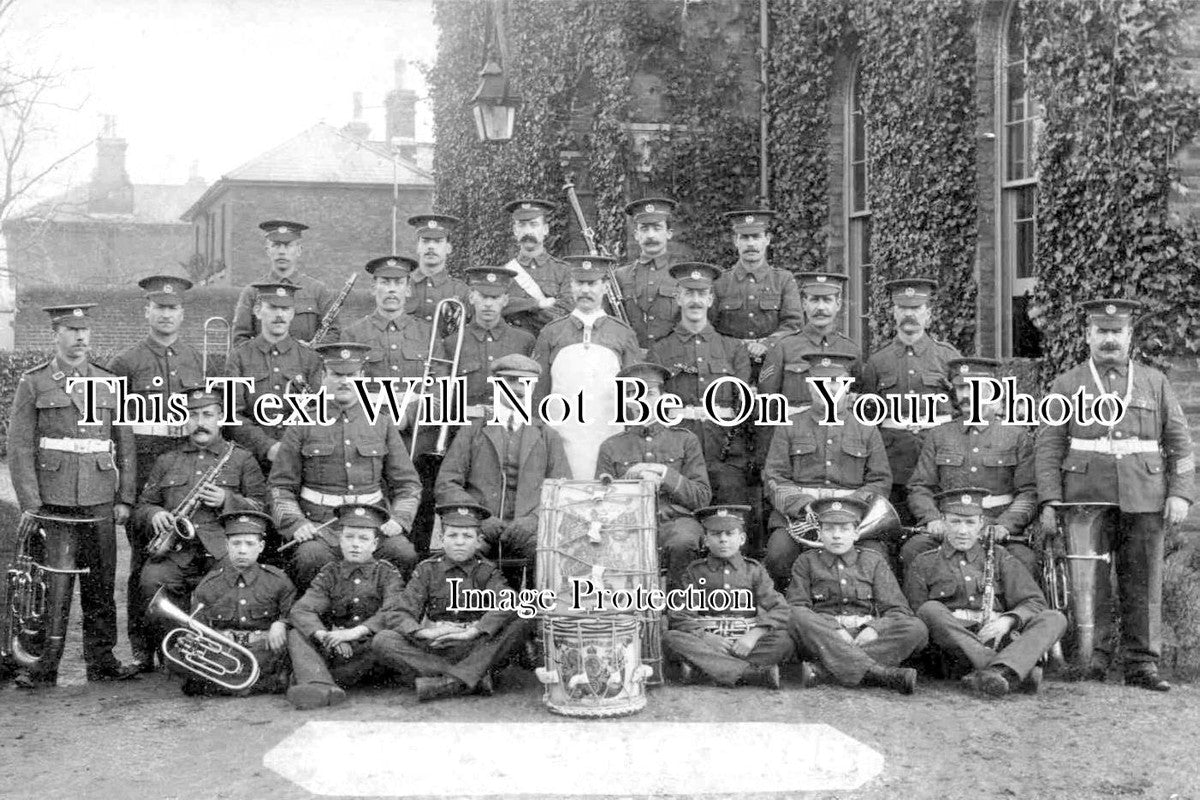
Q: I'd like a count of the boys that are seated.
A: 6